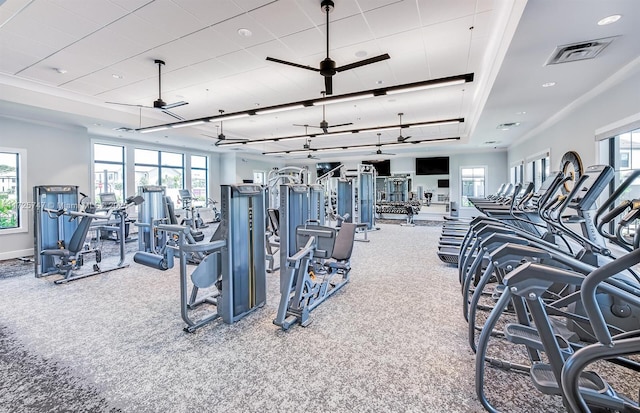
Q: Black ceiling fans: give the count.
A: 8